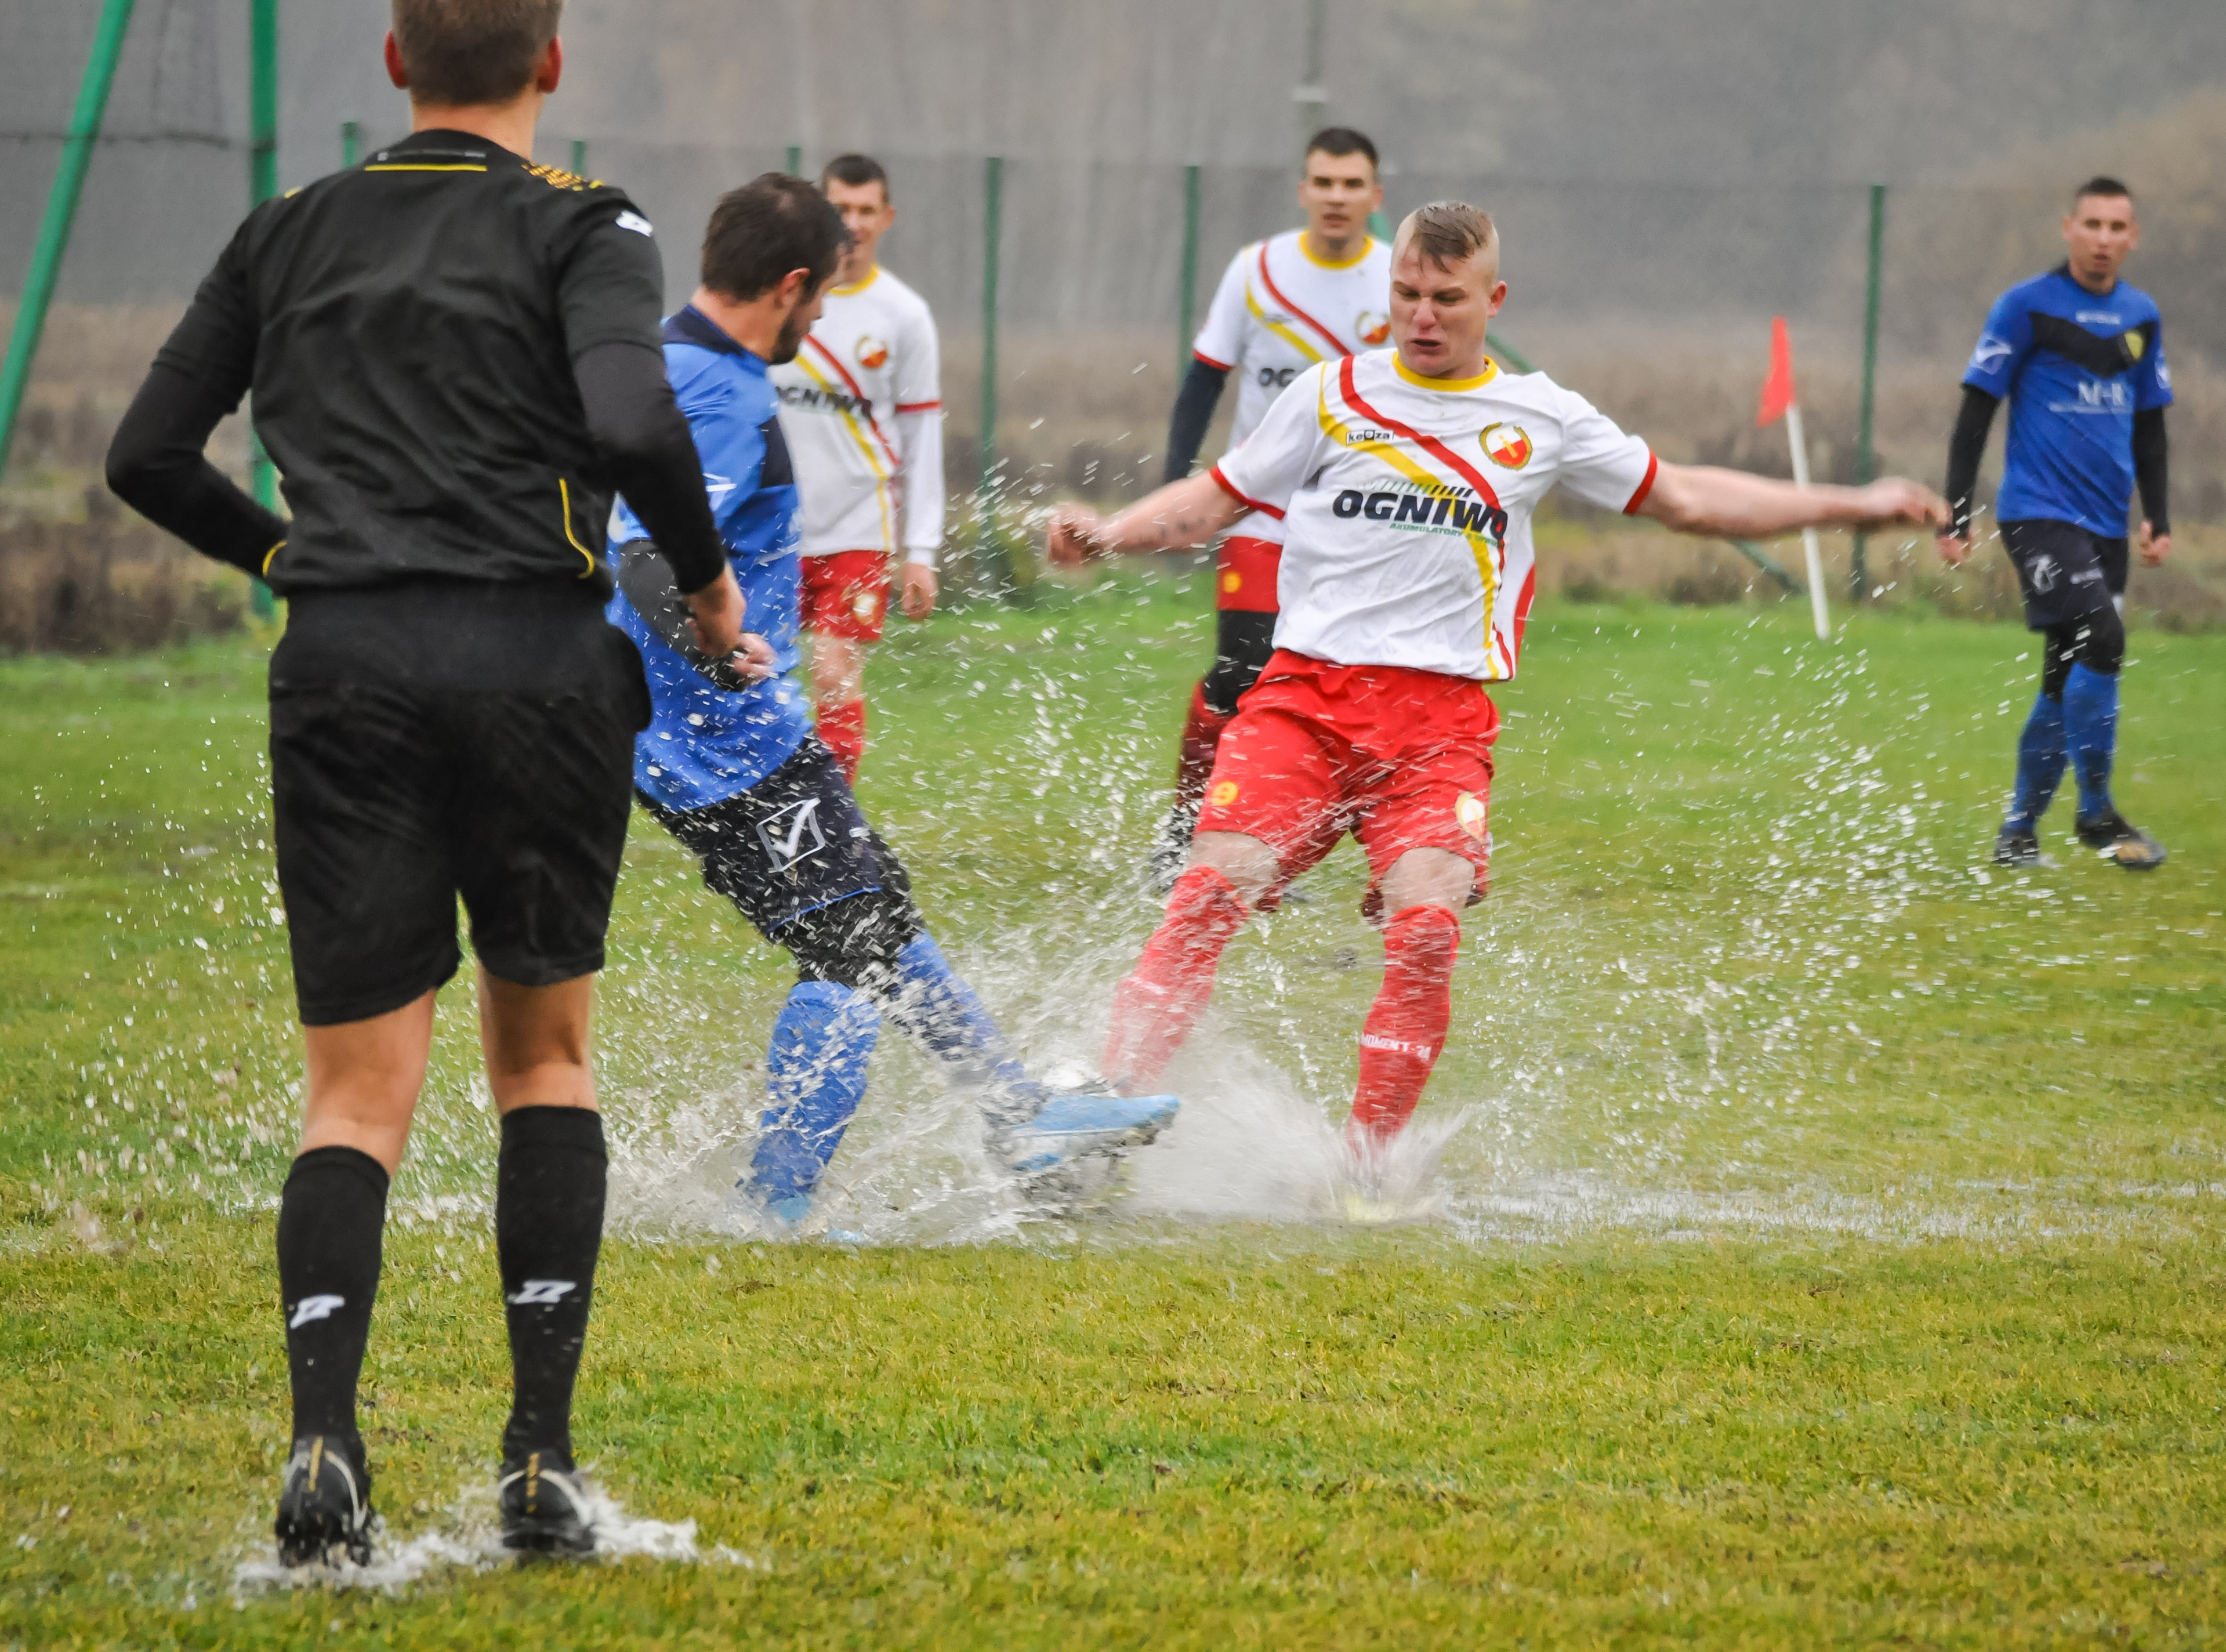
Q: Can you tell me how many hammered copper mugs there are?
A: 0